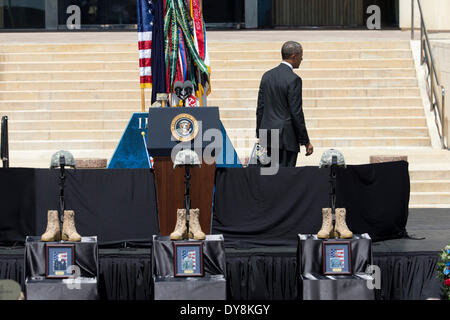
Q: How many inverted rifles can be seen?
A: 3